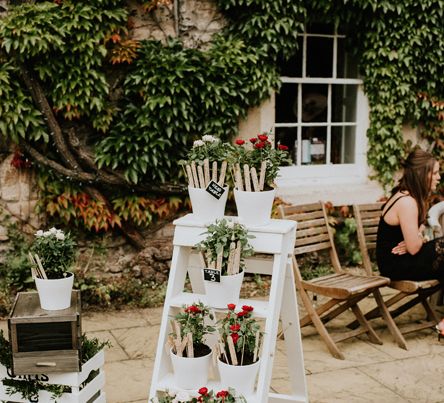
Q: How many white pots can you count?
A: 6